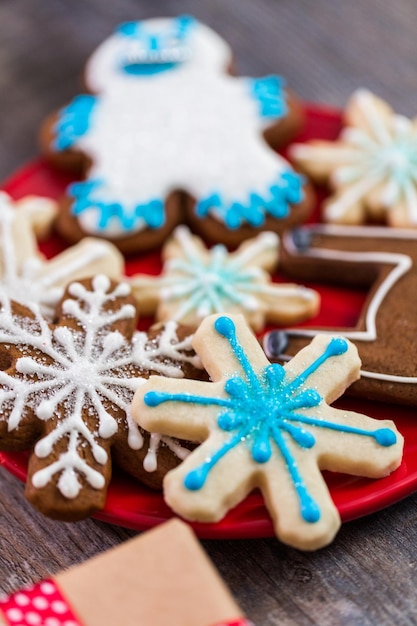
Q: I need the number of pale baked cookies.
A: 4